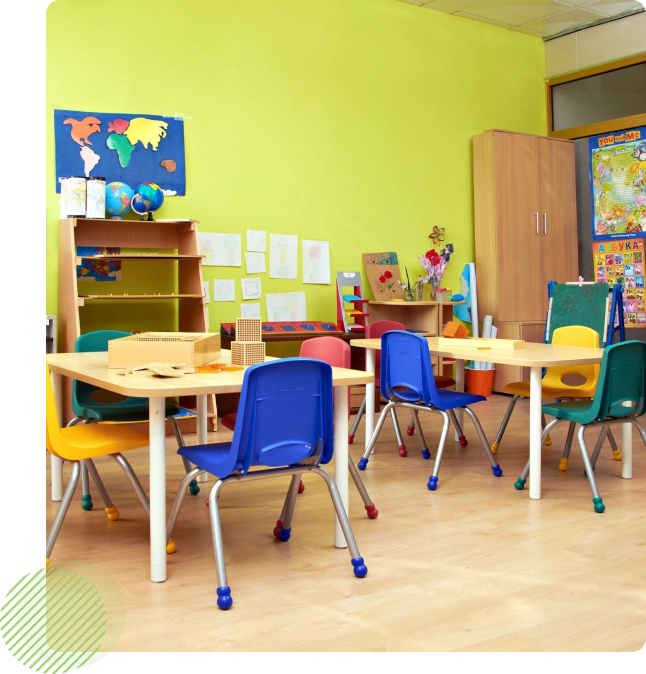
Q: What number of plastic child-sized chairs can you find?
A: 8